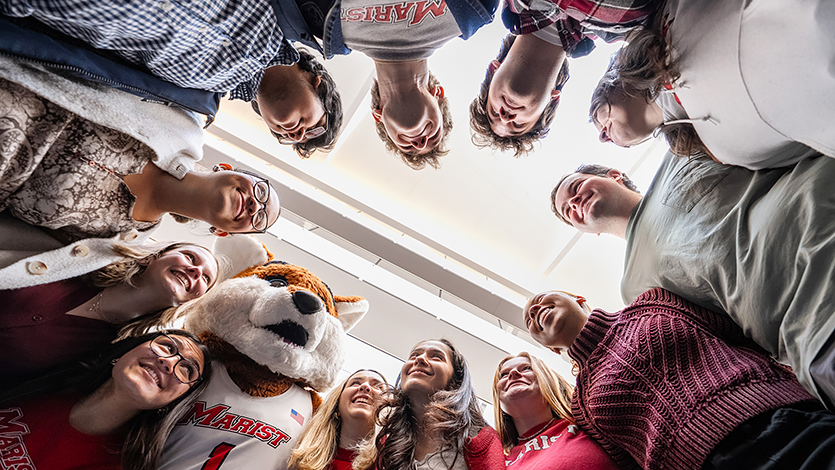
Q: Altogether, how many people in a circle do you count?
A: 12